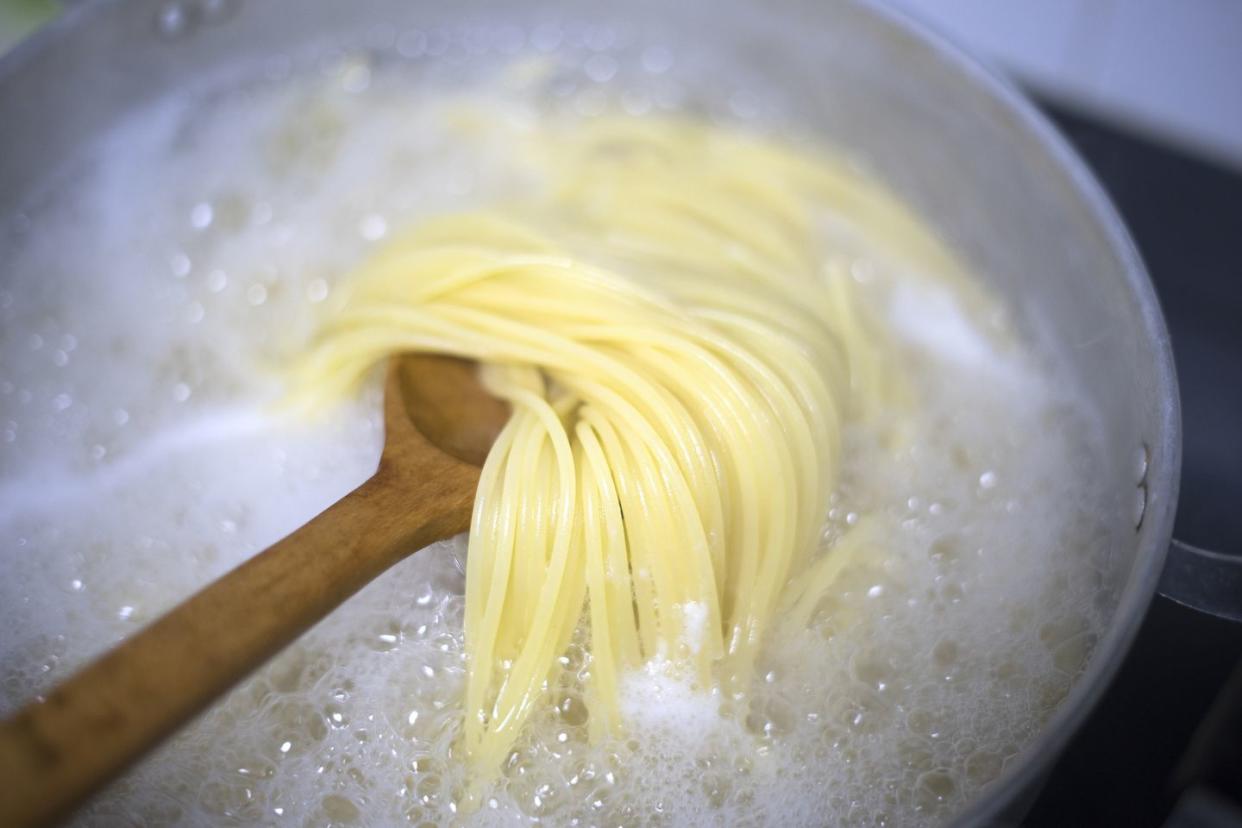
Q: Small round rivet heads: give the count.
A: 4